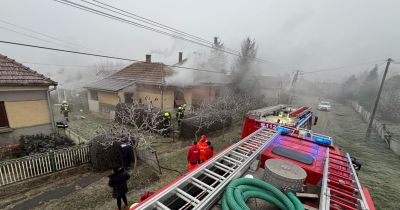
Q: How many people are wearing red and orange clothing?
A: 3